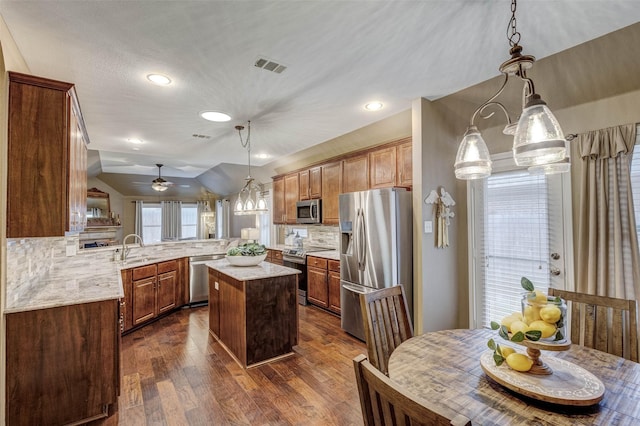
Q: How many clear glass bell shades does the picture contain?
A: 6